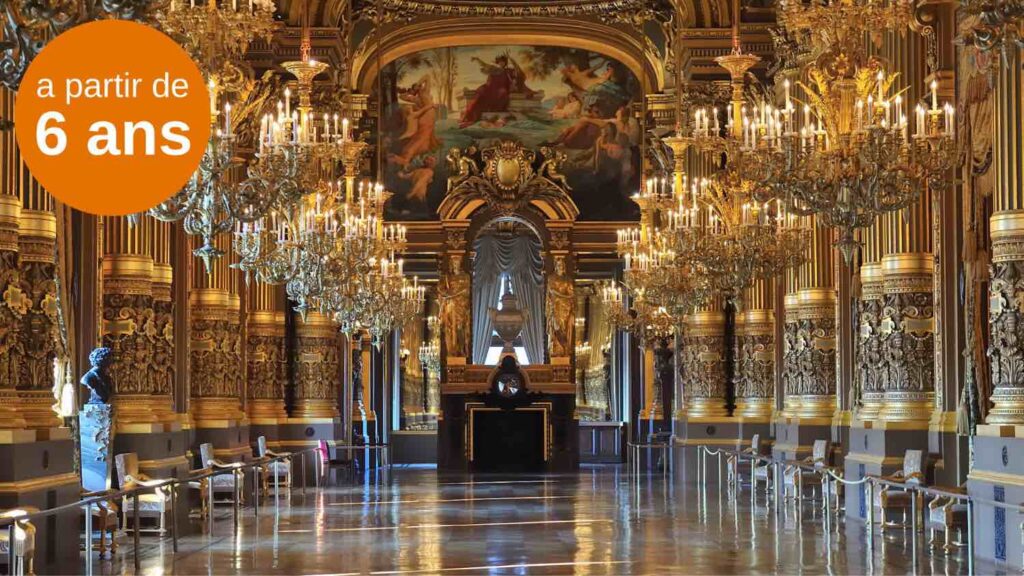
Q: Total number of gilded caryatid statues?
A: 2